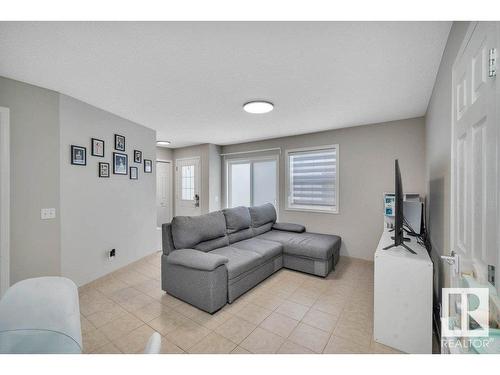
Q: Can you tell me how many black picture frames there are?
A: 8